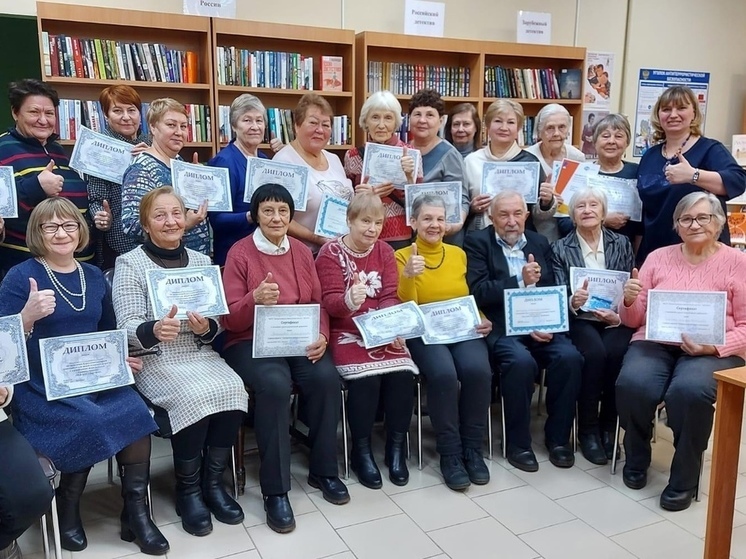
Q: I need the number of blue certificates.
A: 2